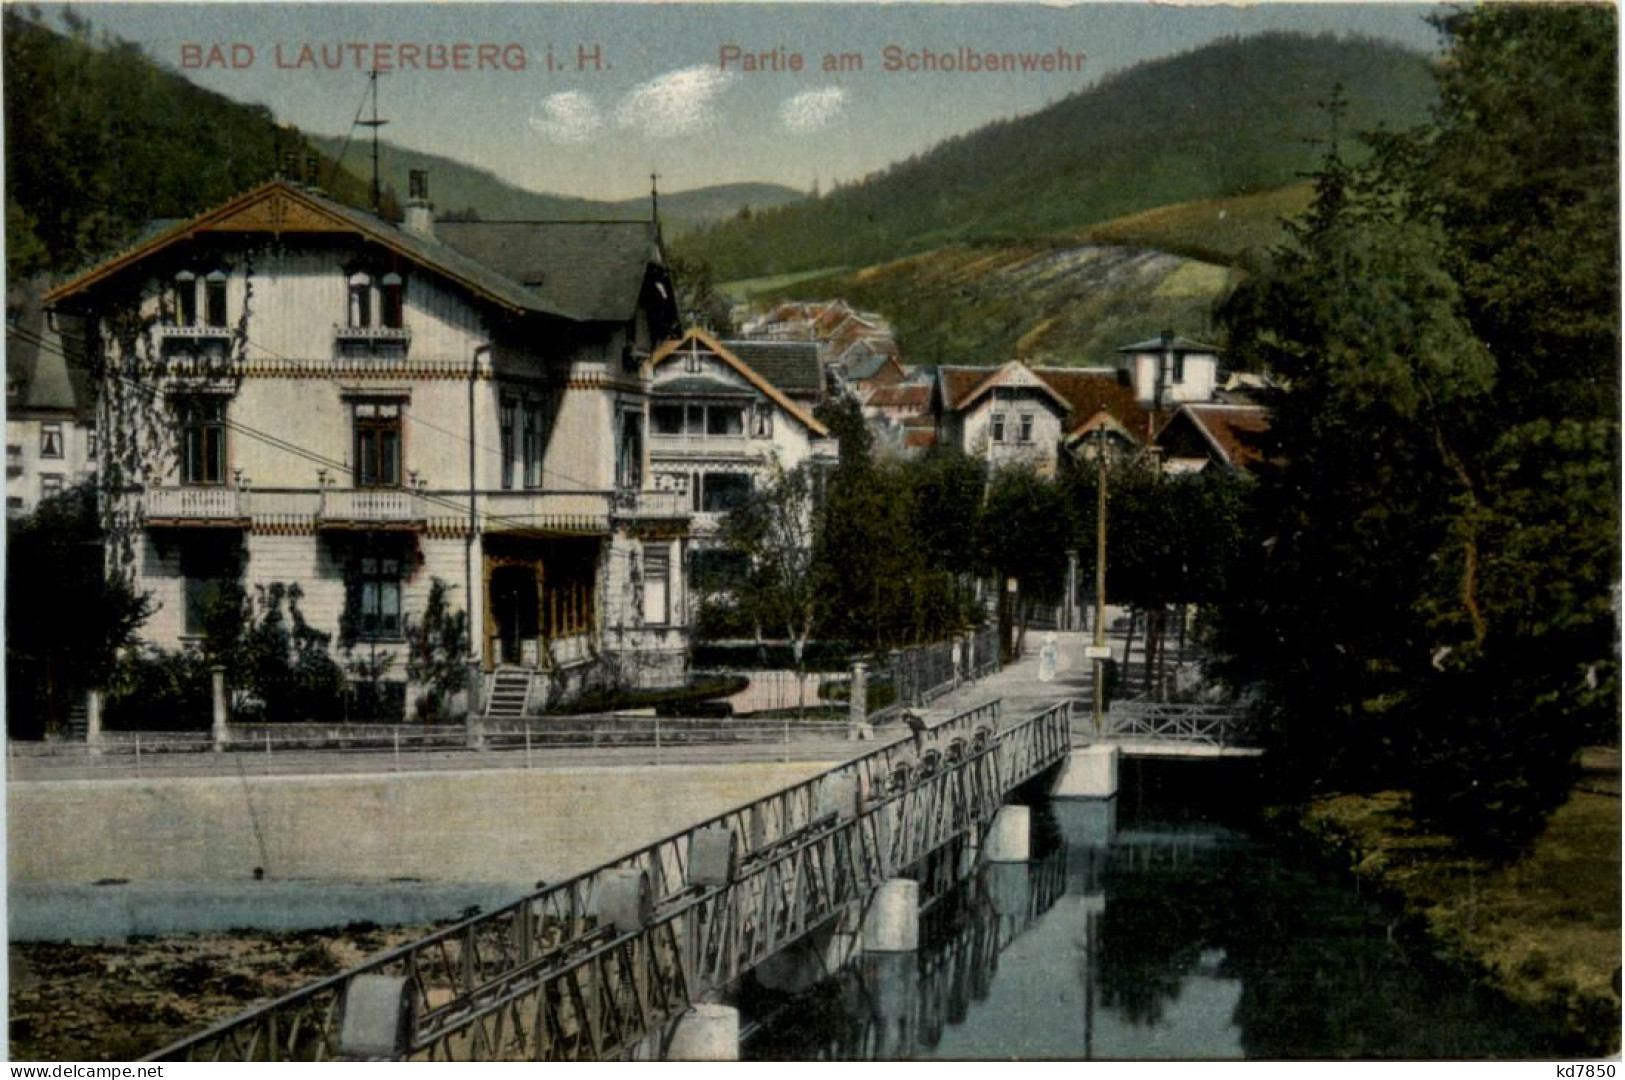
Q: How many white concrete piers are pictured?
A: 4